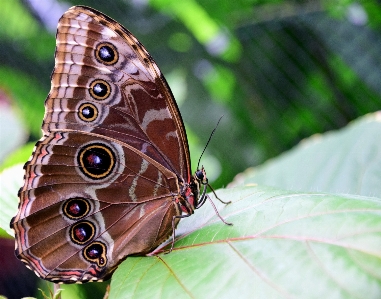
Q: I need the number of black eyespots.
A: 7